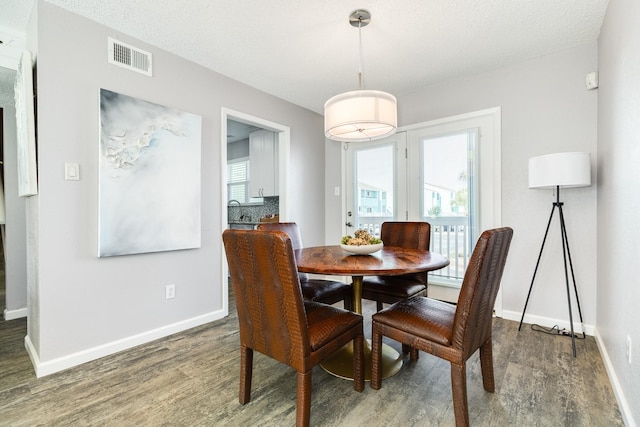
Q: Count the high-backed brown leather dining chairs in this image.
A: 4